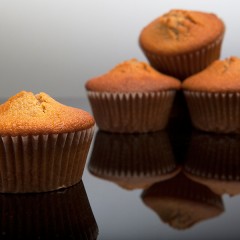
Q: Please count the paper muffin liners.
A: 4